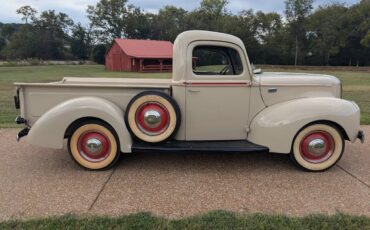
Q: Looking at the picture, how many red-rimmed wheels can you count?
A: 3